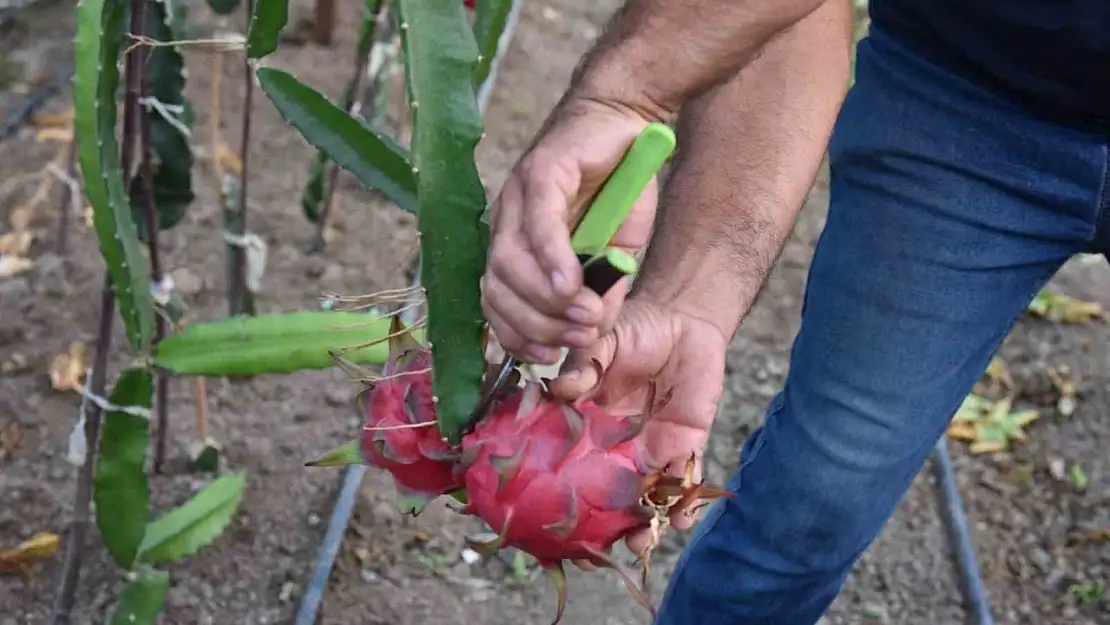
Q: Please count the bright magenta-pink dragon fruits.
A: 2